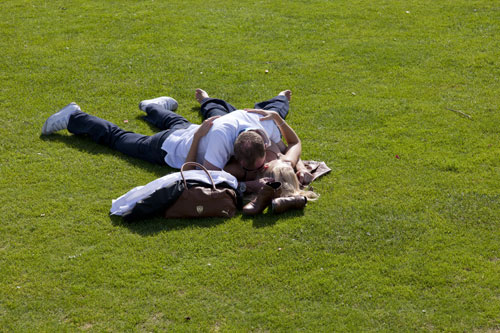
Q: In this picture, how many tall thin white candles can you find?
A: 0